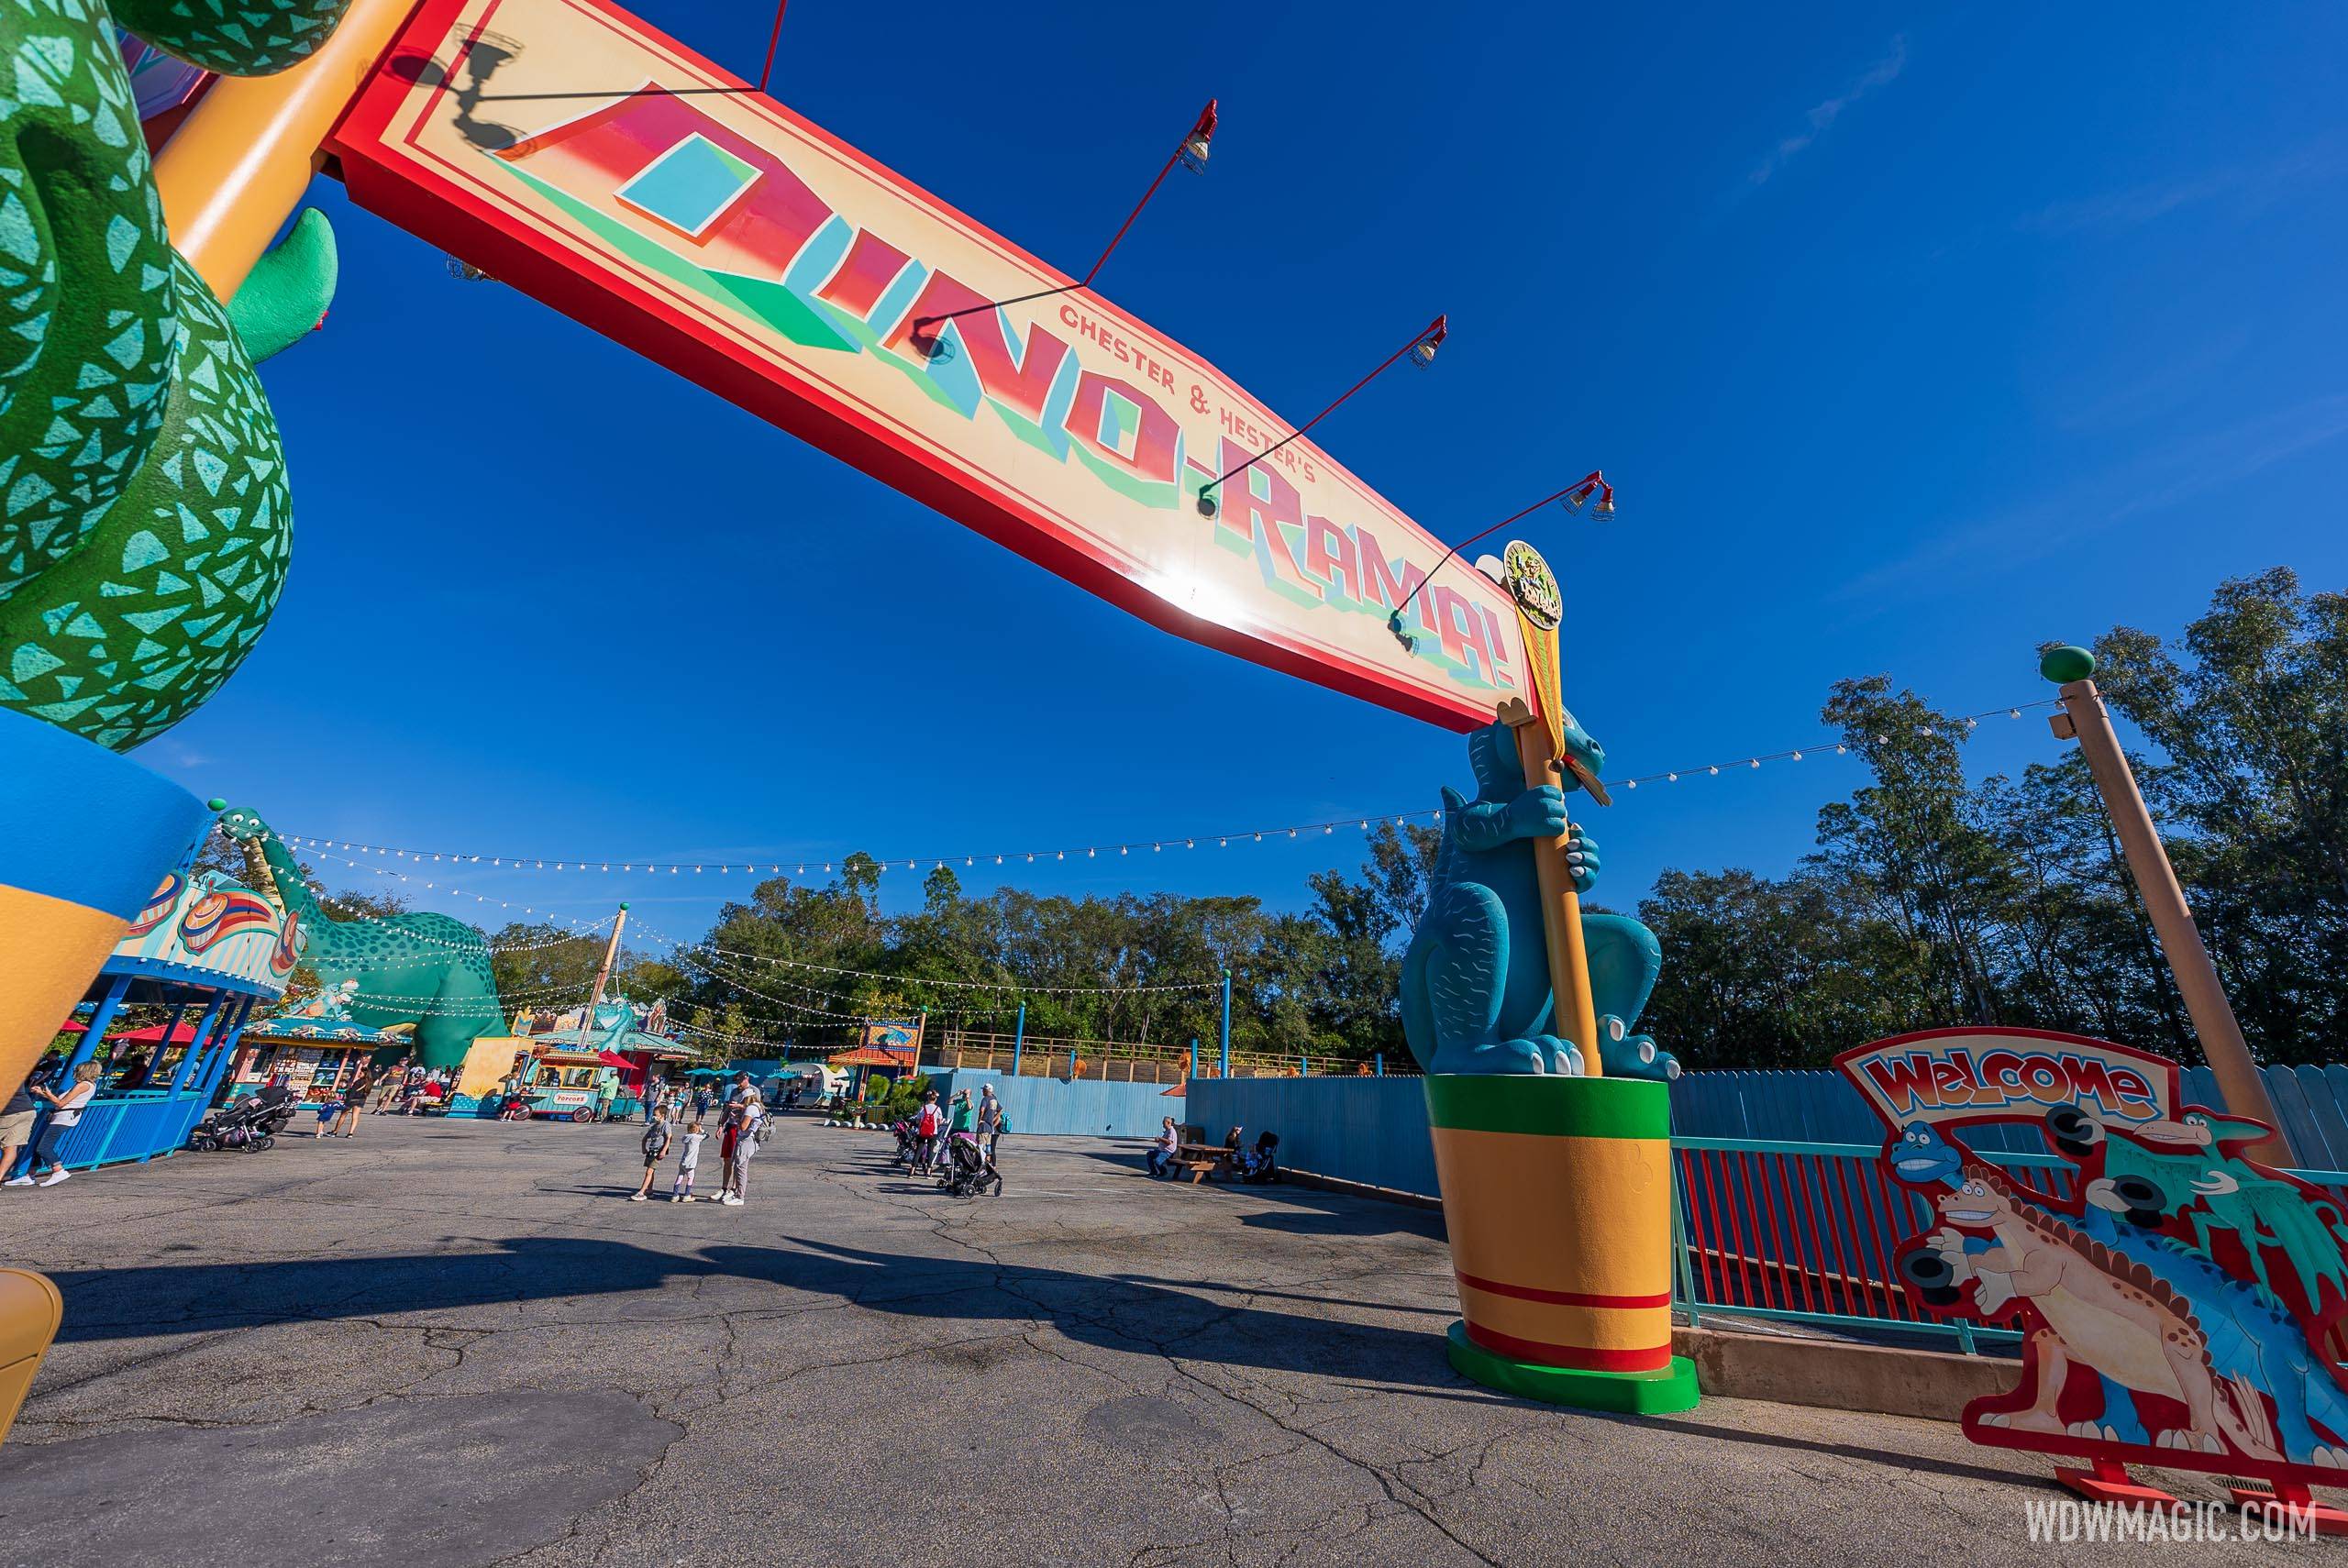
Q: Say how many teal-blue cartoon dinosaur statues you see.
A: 1